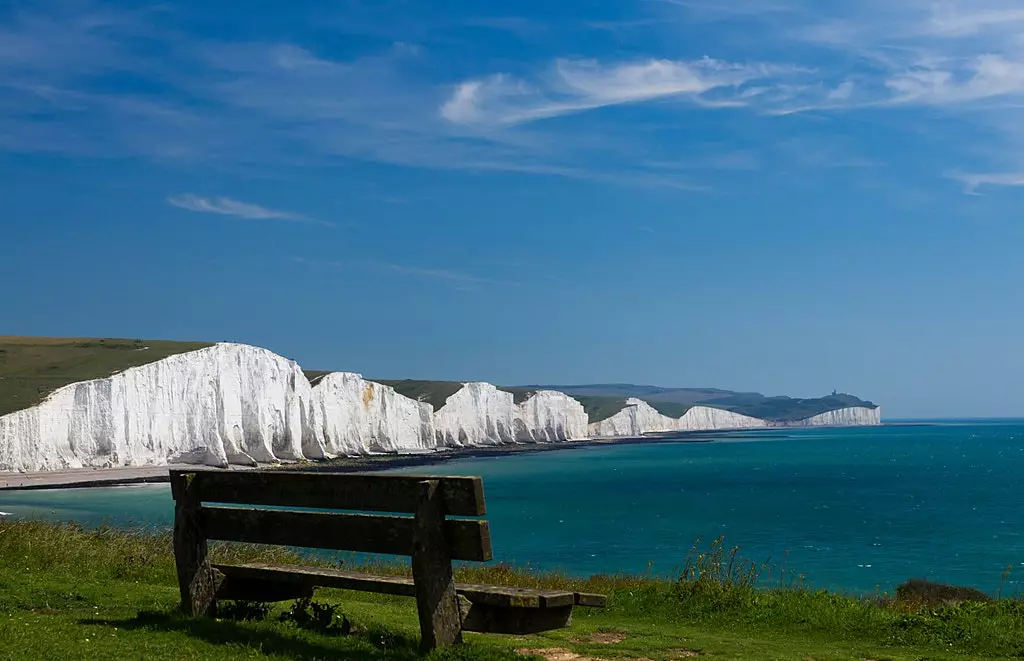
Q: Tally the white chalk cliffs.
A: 7